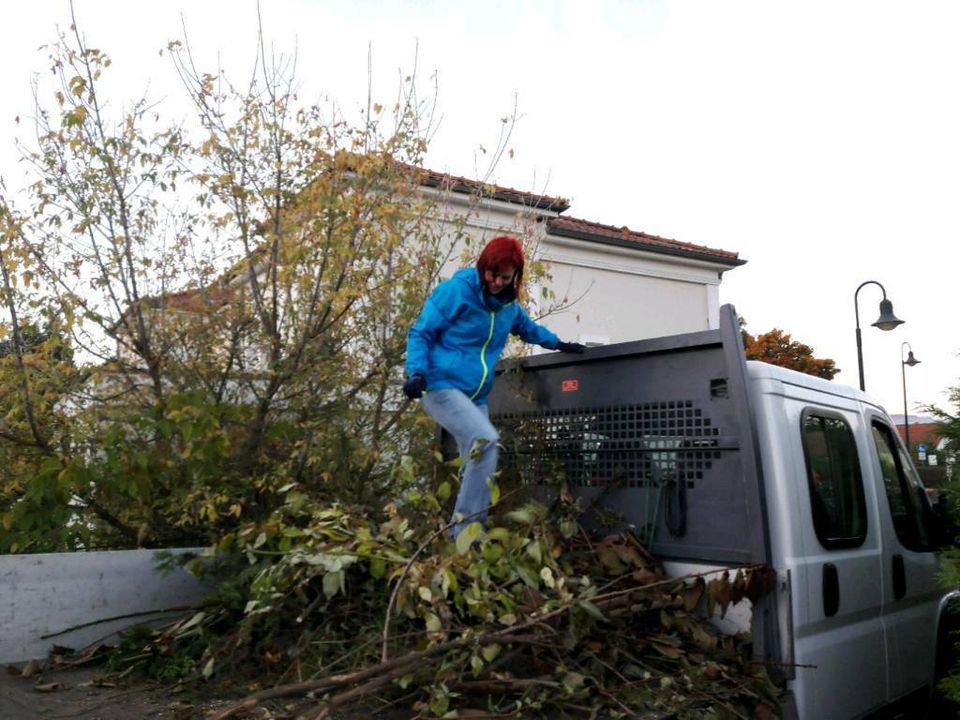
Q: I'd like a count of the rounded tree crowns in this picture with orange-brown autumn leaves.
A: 1